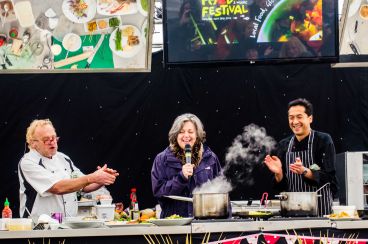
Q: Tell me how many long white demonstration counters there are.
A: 1